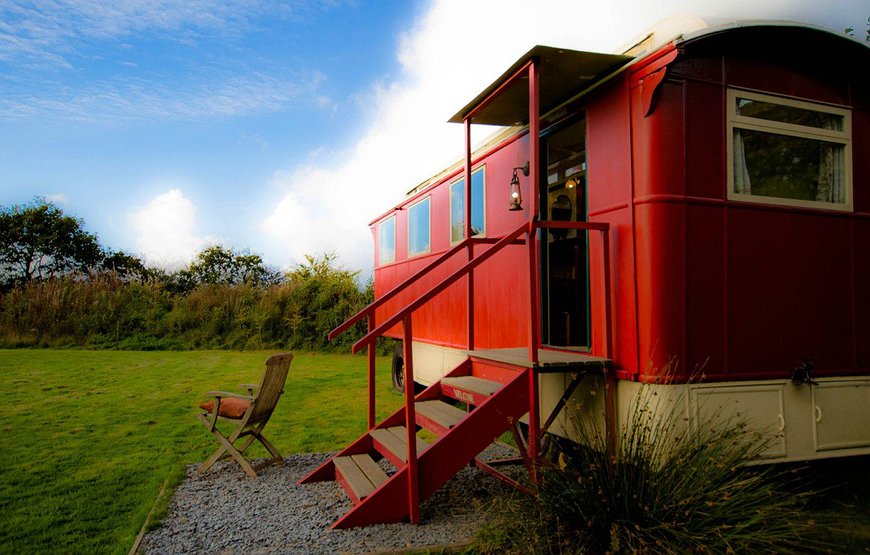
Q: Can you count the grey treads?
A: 4